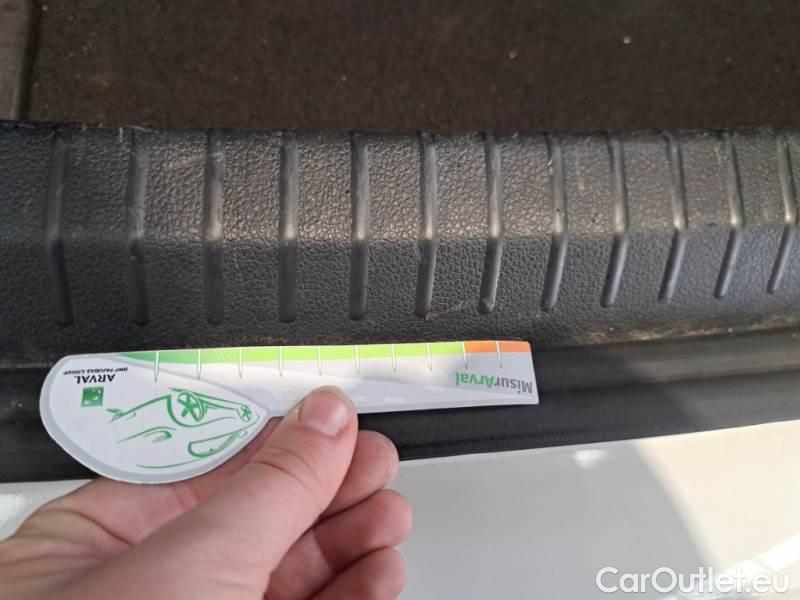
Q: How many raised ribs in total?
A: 12